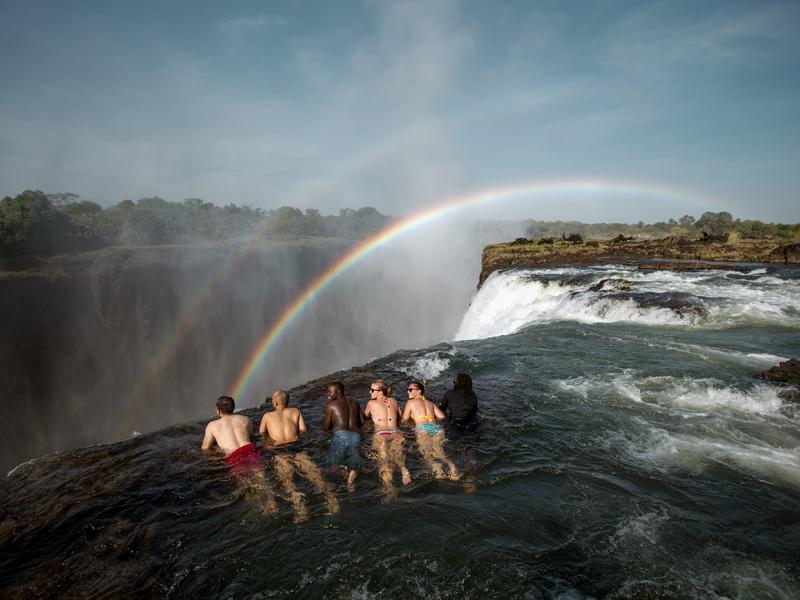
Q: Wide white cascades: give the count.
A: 1